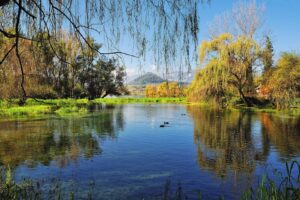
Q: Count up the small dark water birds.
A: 3